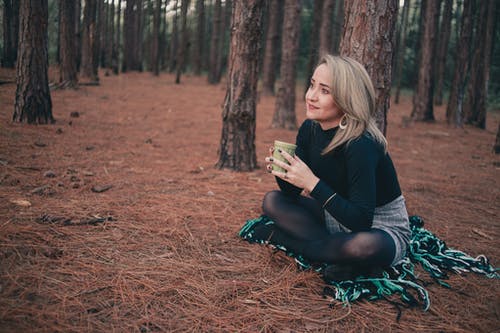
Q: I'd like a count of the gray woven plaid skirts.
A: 1